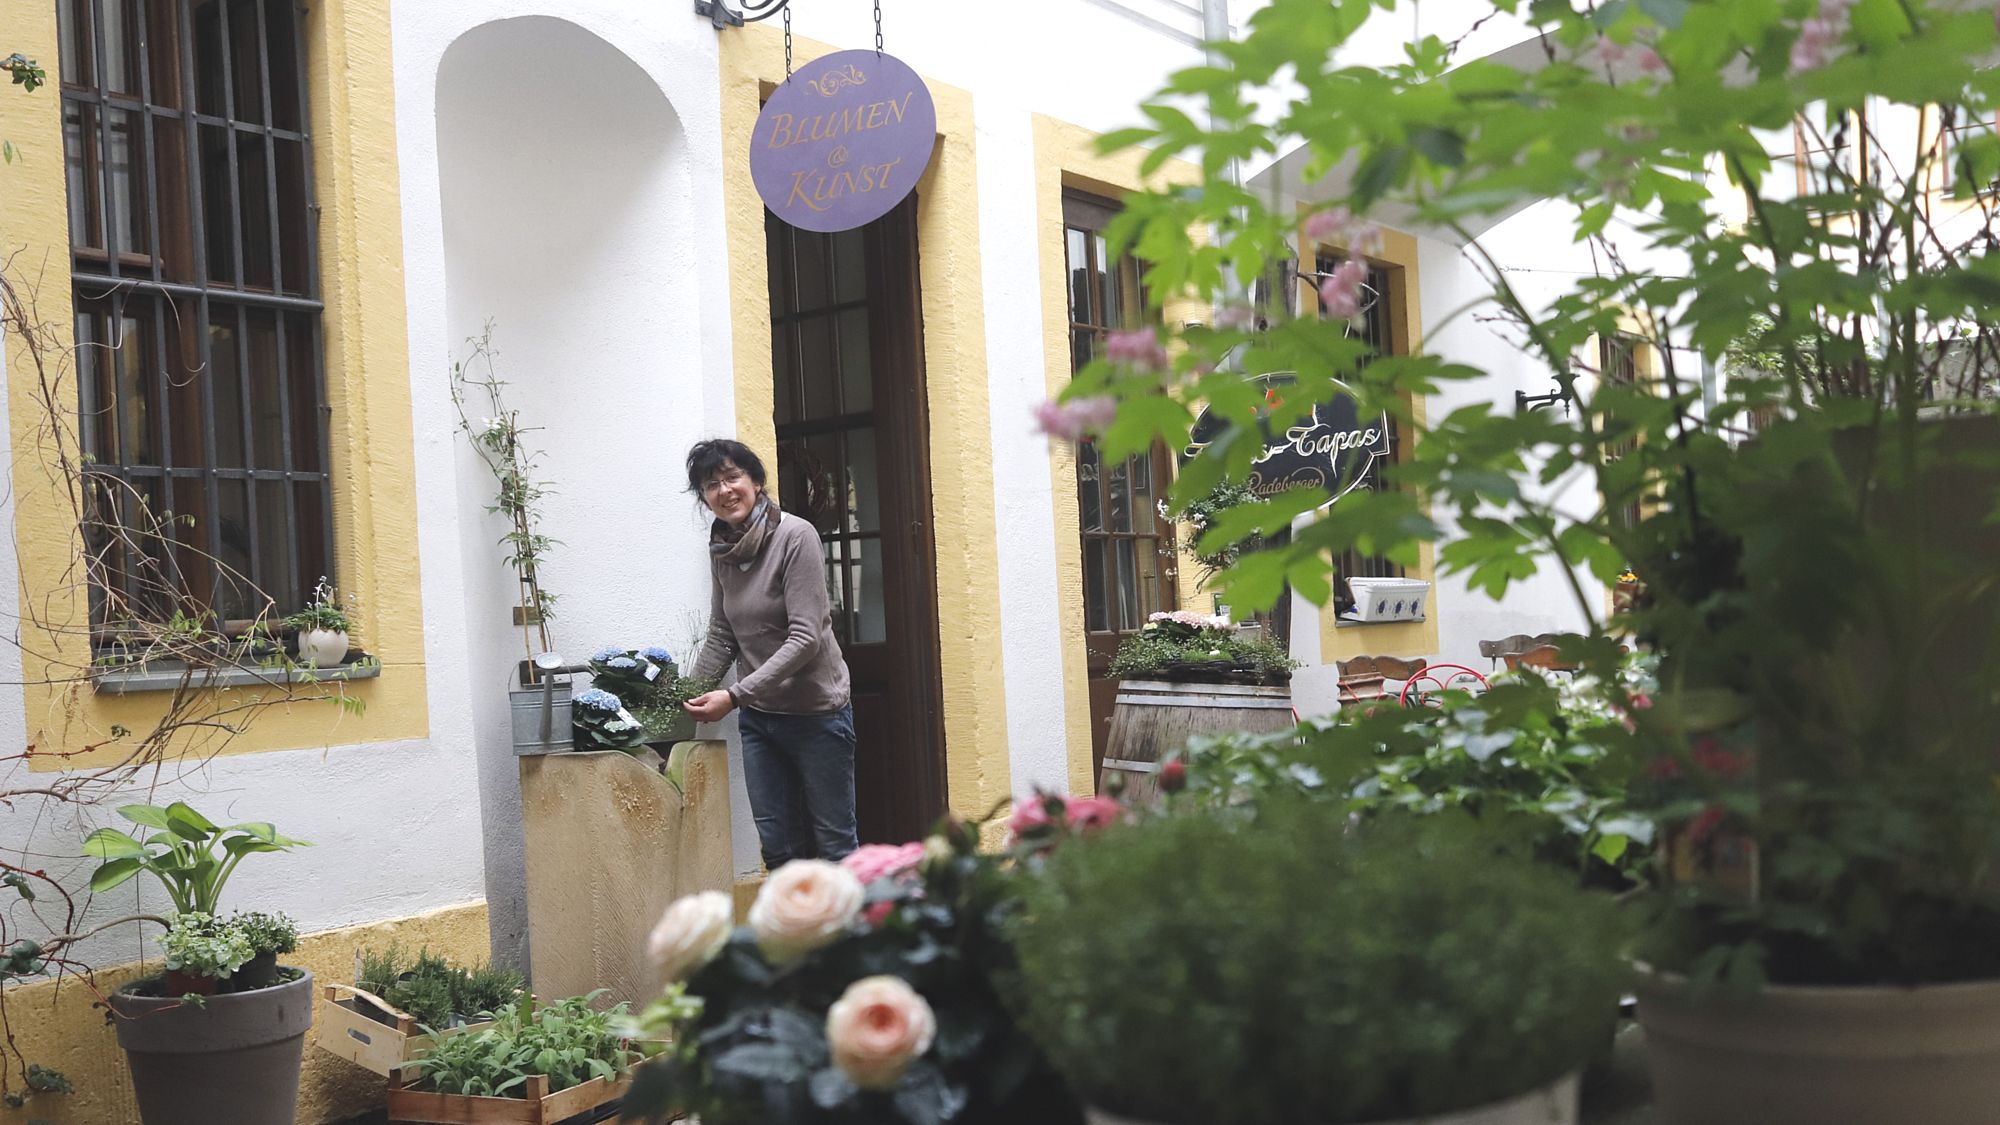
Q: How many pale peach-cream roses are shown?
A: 3